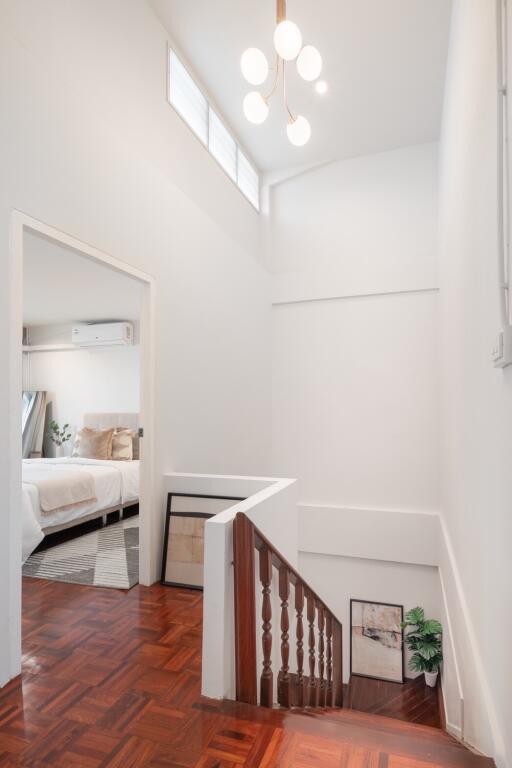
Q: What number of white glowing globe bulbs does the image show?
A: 5